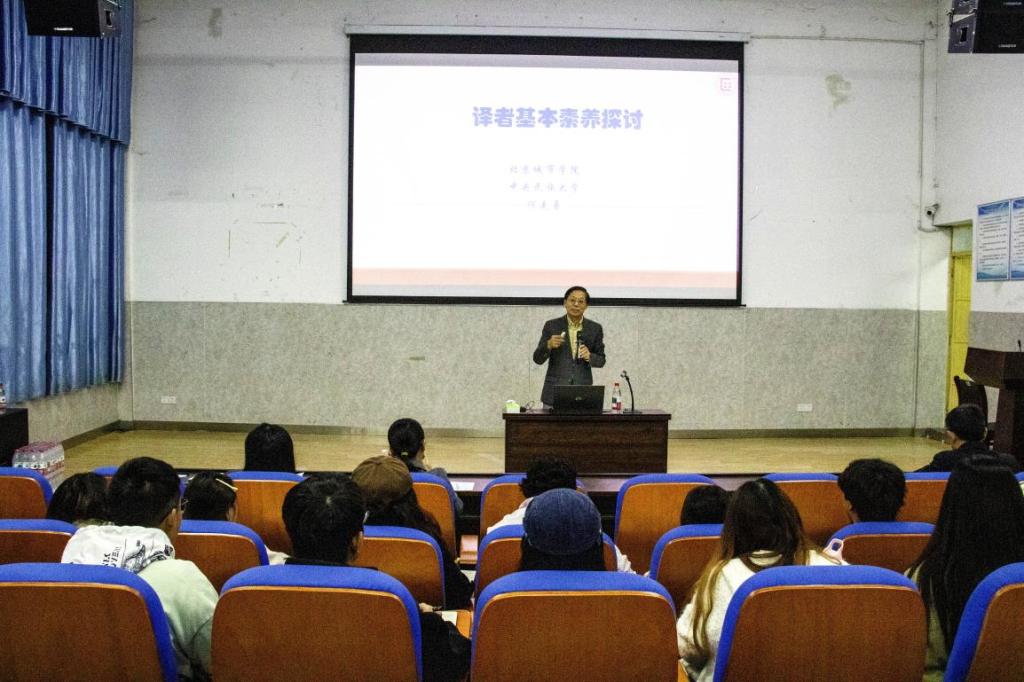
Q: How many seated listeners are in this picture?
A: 14